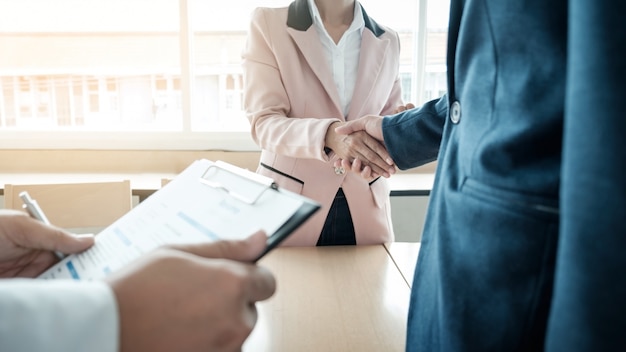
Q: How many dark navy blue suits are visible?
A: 1